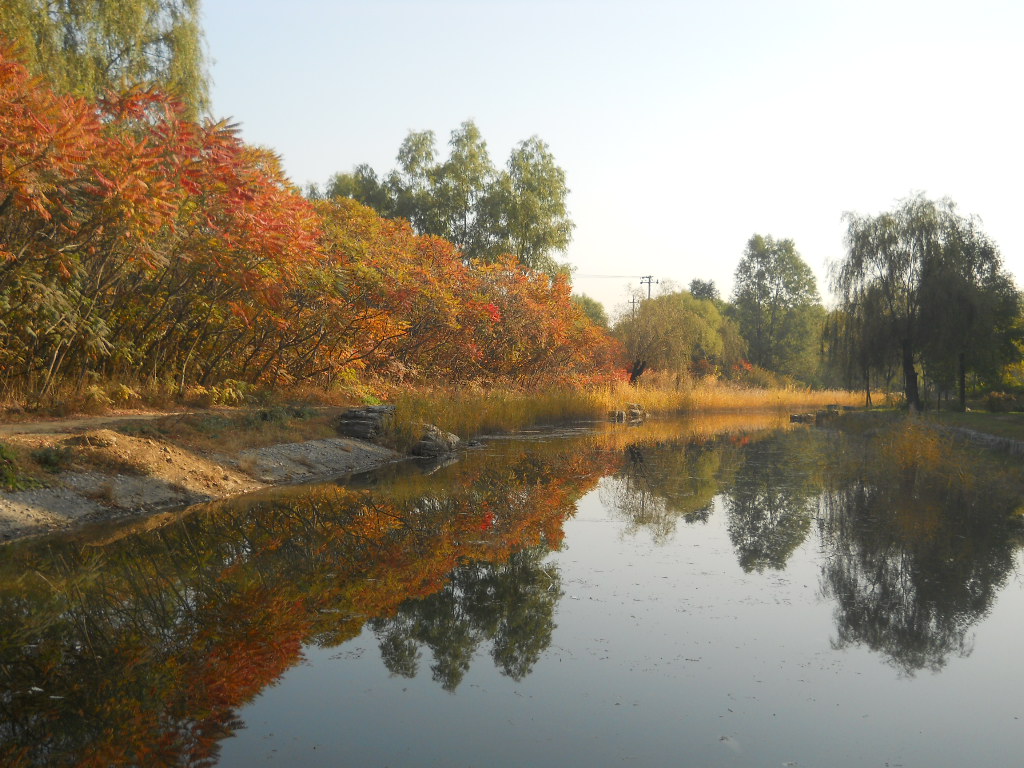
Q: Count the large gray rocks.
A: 2